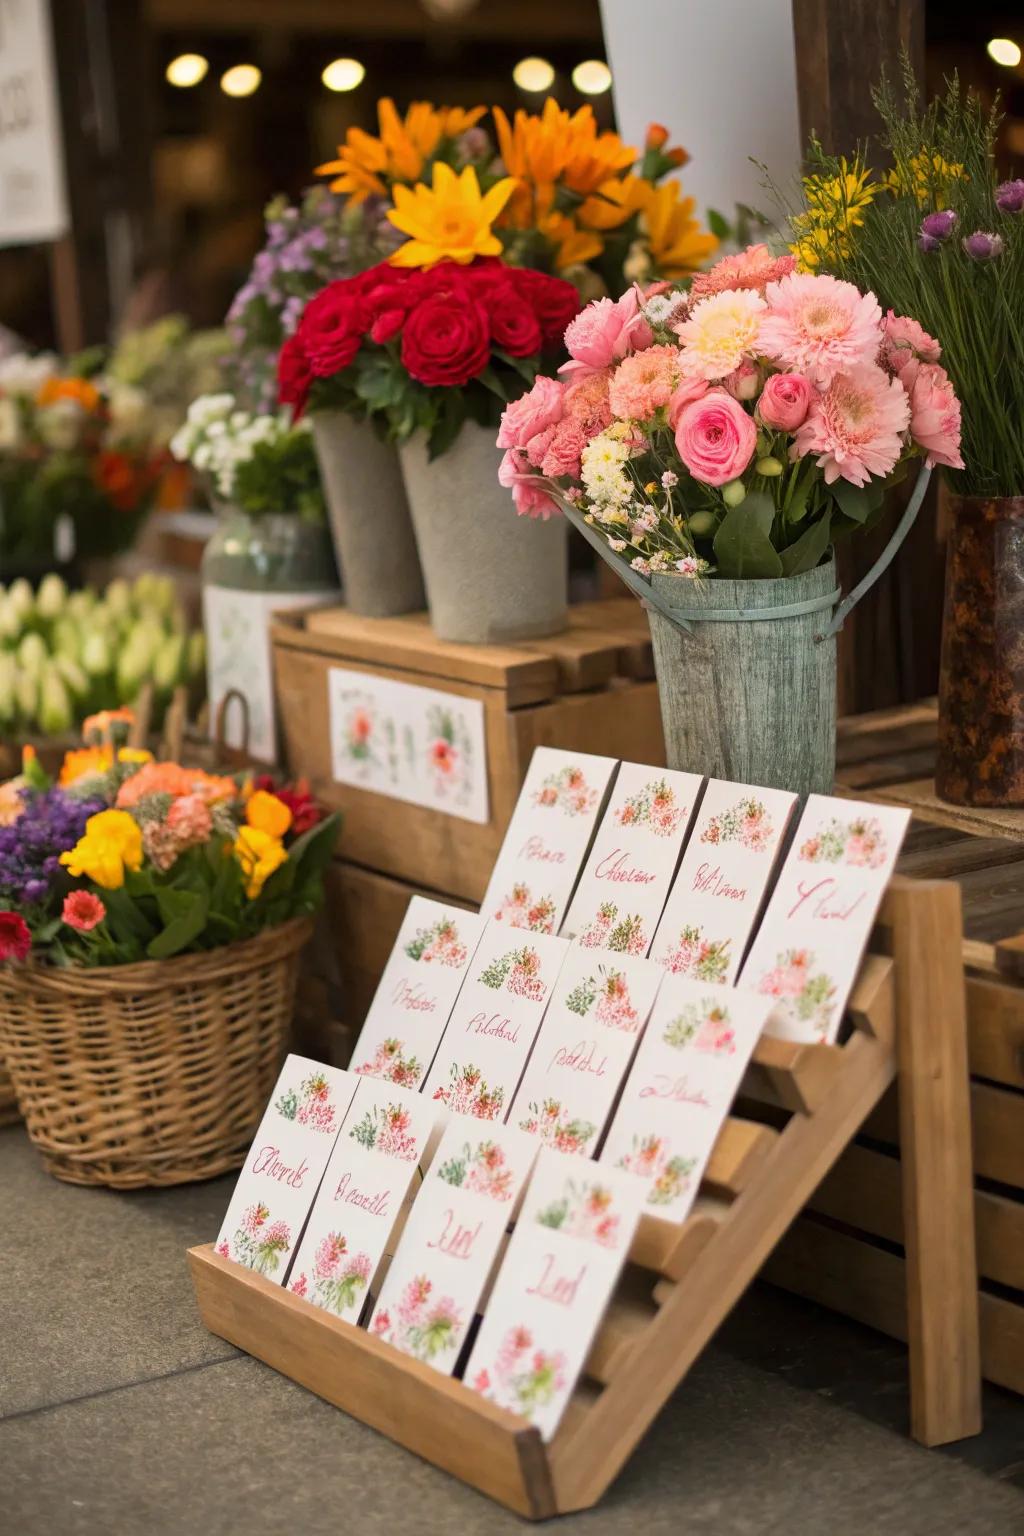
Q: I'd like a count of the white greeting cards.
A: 12